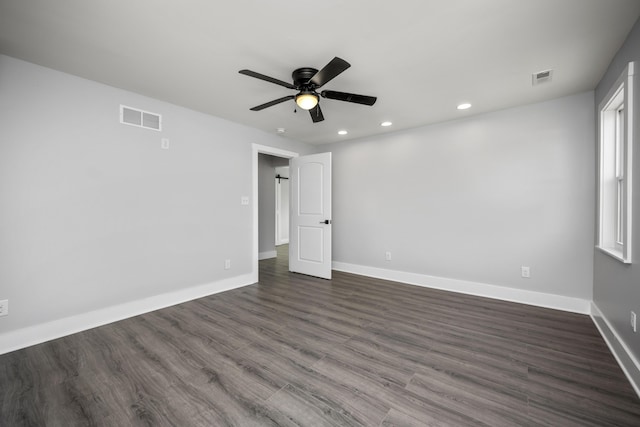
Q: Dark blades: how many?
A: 5